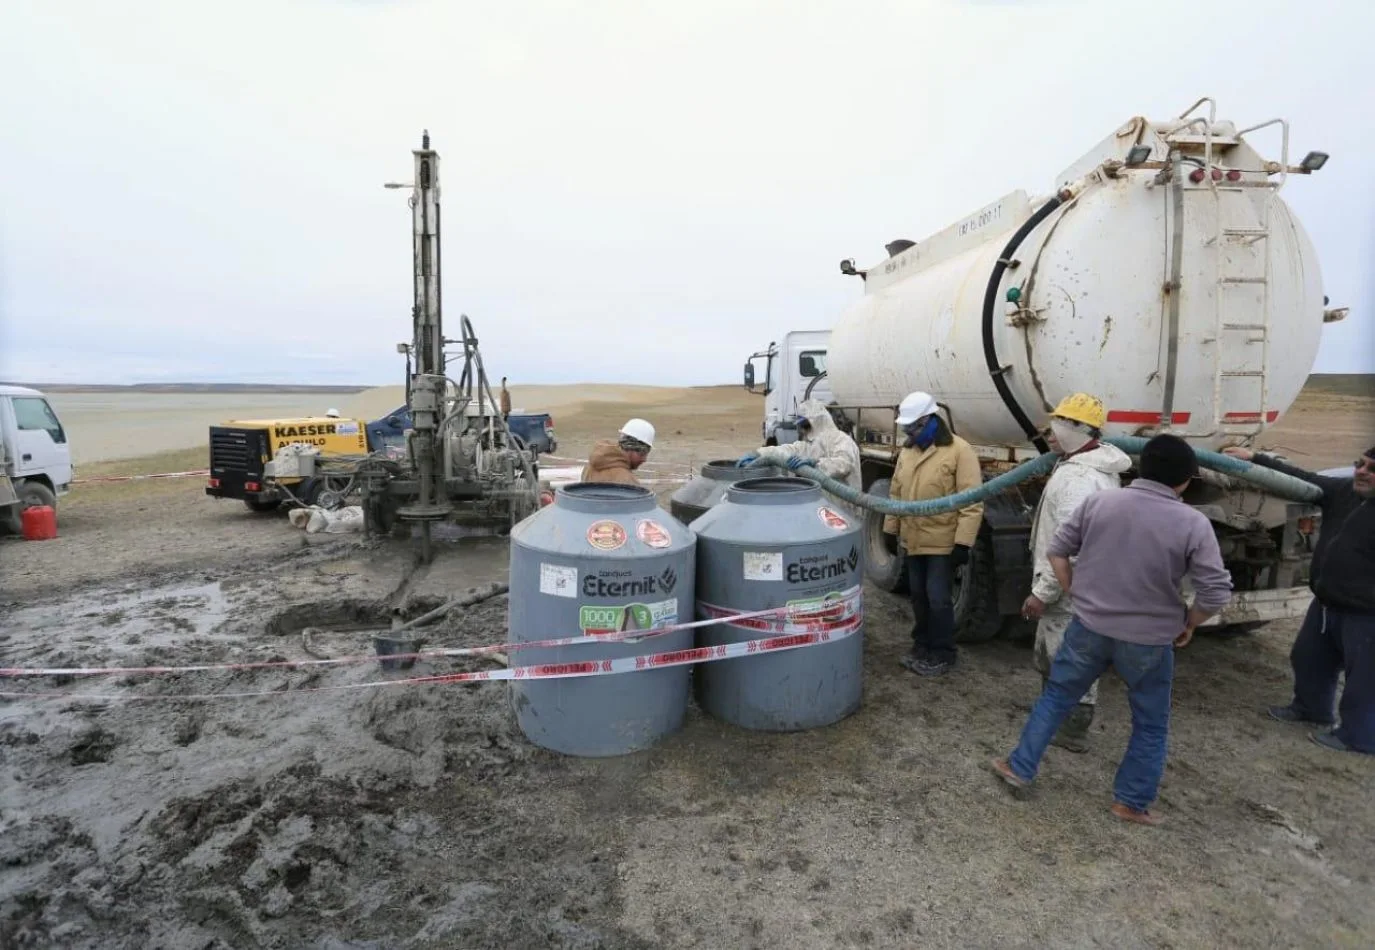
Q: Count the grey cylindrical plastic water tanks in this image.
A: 3